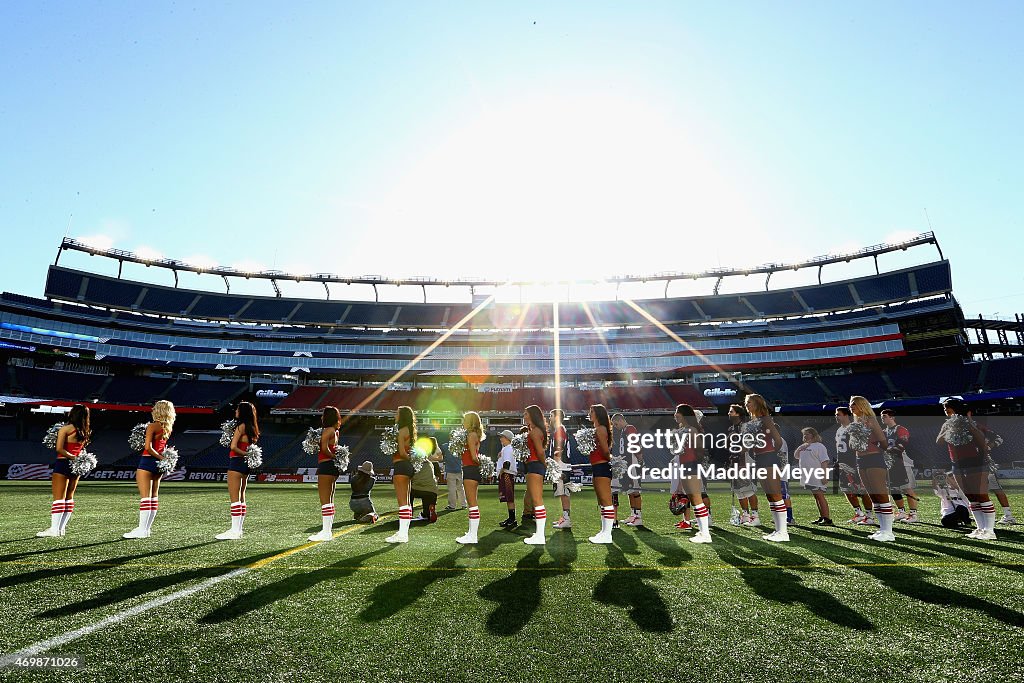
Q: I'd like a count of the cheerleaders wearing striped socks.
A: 12